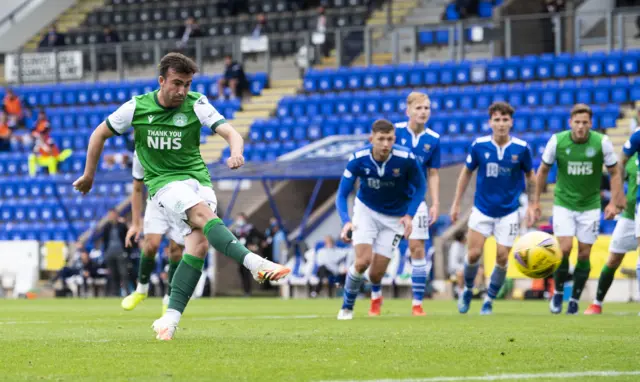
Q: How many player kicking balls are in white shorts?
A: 1